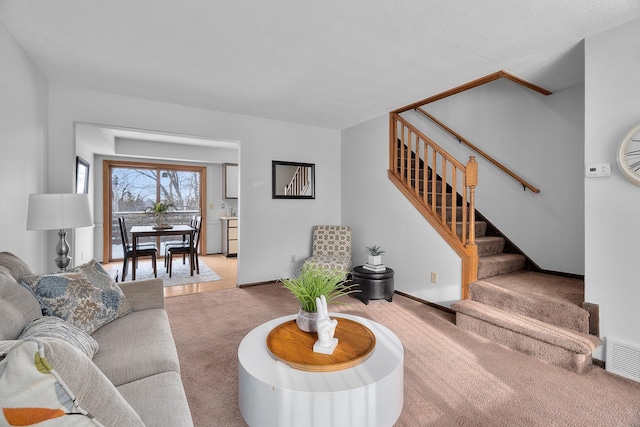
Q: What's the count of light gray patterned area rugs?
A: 1